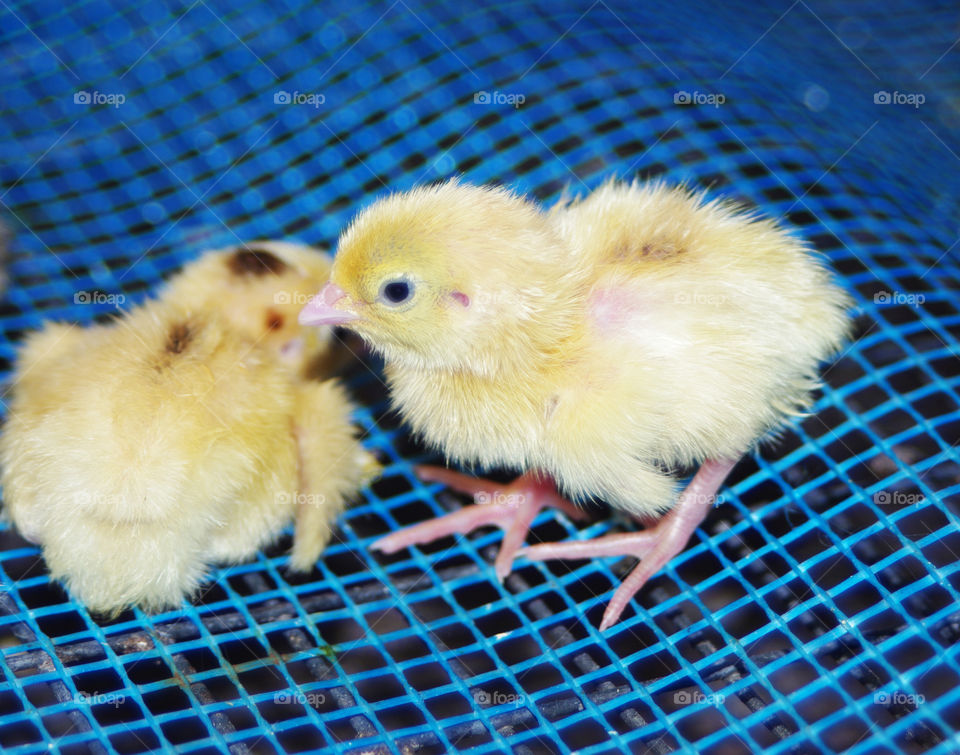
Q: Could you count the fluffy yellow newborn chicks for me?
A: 2